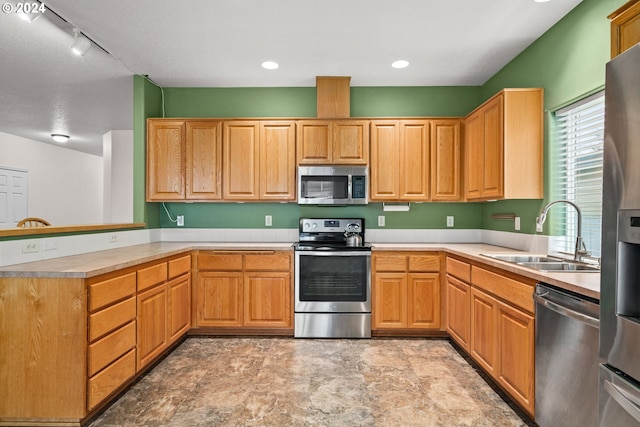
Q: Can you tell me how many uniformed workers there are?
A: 0